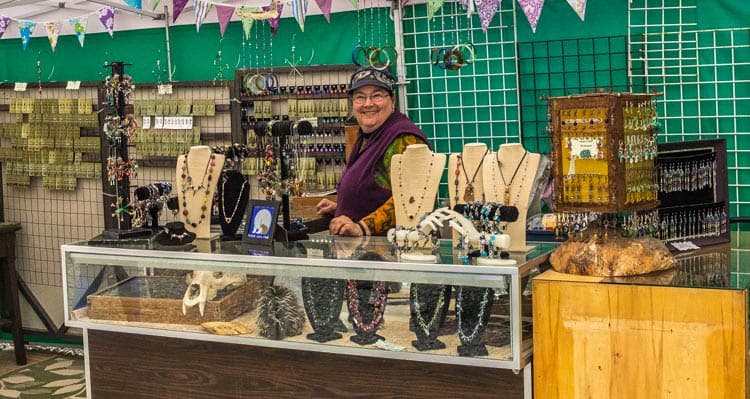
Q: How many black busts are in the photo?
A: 5